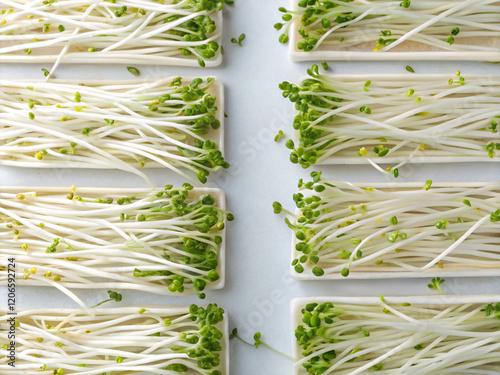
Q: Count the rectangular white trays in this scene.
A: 8